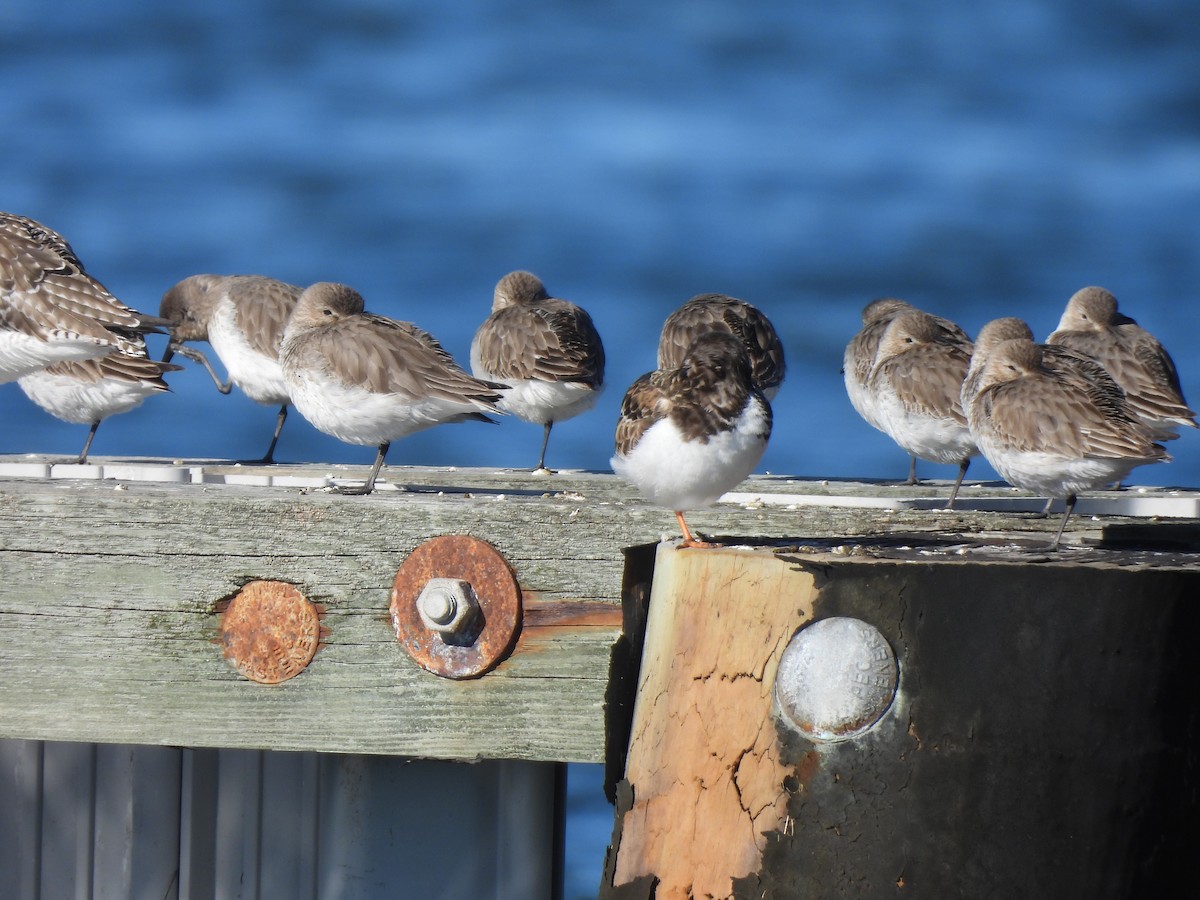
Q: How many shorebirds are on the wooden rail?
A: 12